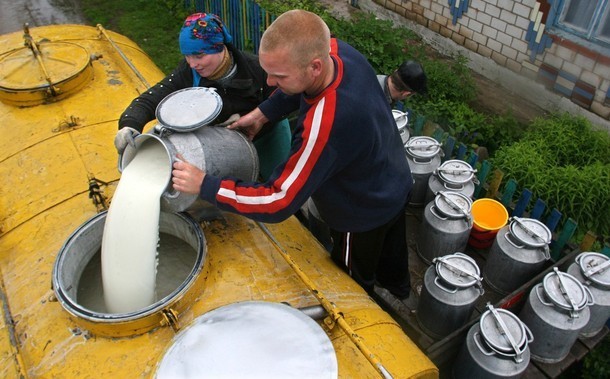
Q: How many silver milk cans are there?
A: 10